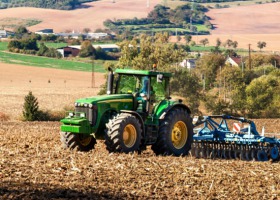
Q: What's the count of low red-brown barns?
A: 1